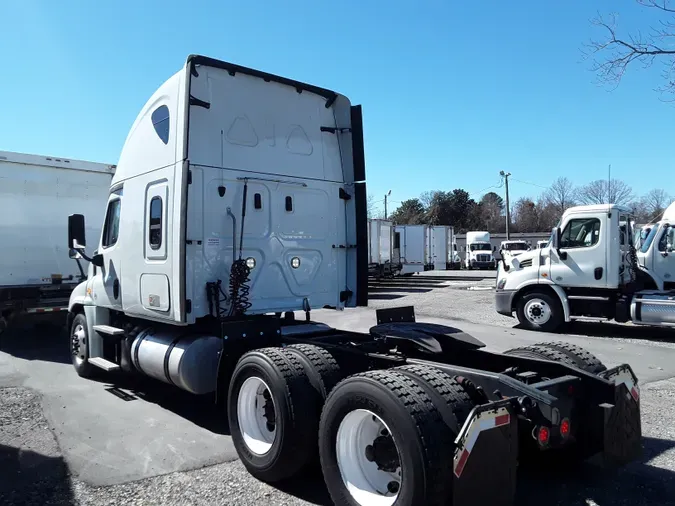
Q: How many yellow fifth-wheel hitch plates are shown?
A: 0